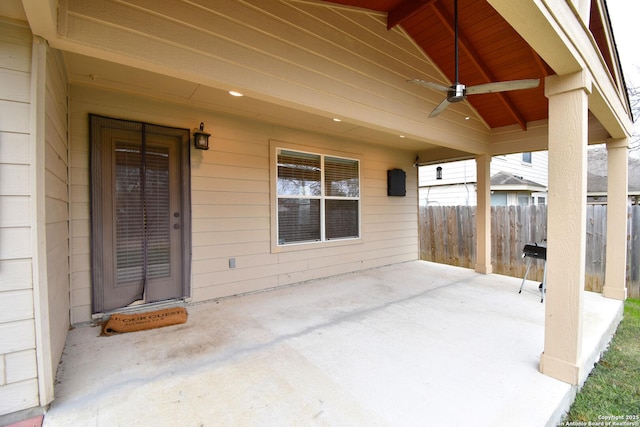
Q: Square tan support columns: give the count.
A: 3